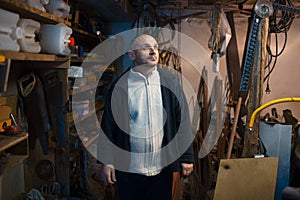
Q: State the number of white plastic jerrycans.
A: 5